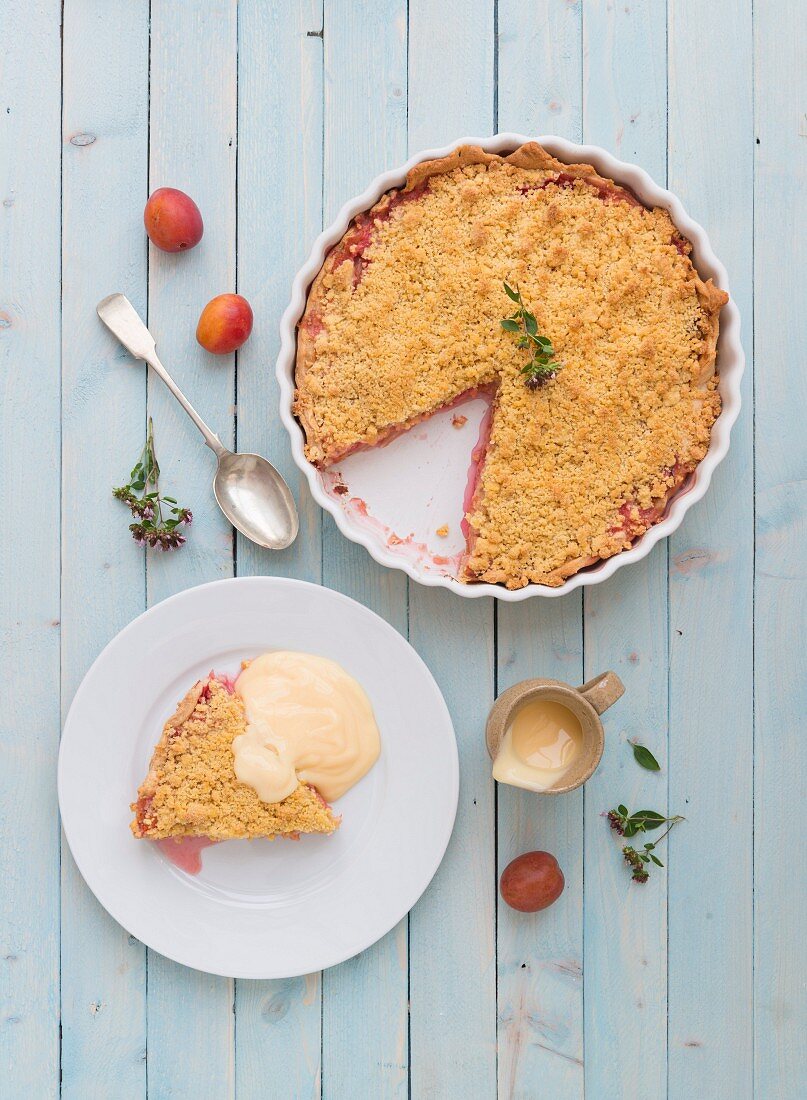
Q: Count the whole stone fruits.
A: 3